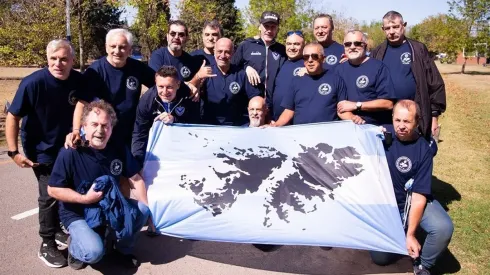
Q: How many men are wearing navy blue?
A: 15